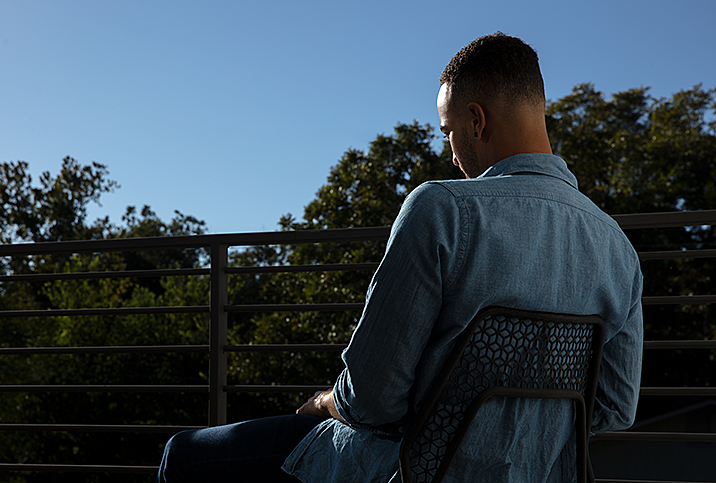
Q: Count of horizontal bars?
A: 7